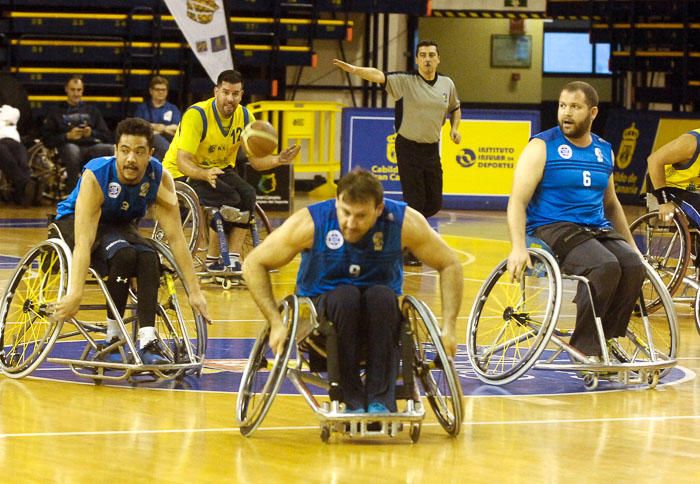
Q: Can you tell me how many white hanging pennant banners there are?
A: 1